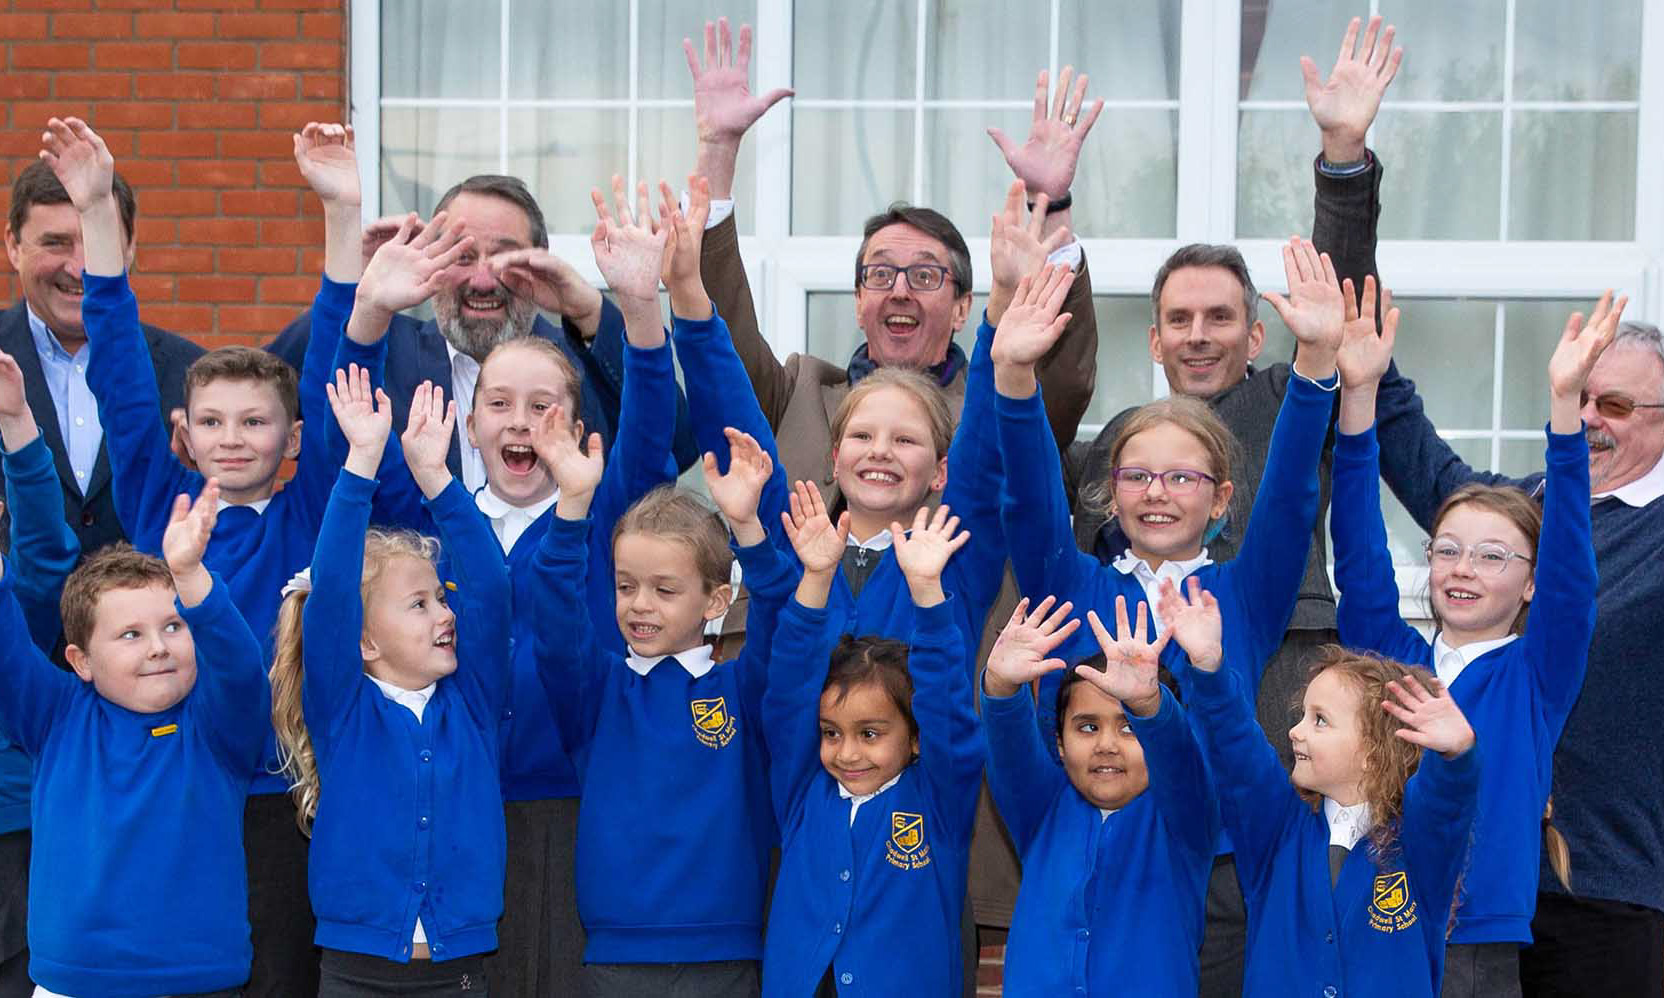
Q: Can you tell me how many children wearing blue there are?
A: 11